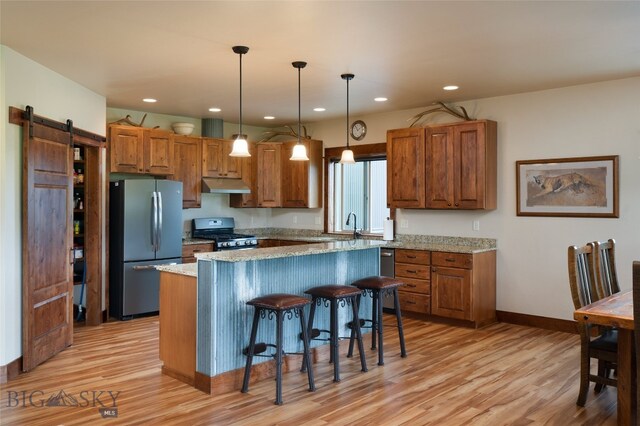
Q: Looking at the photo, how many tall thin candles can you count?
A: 0